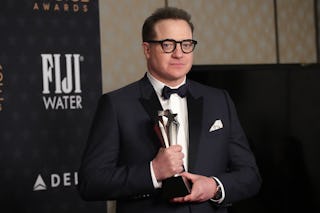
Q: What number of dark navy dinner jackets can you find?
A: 1